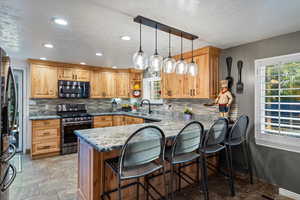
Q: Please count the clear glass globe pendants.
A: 5